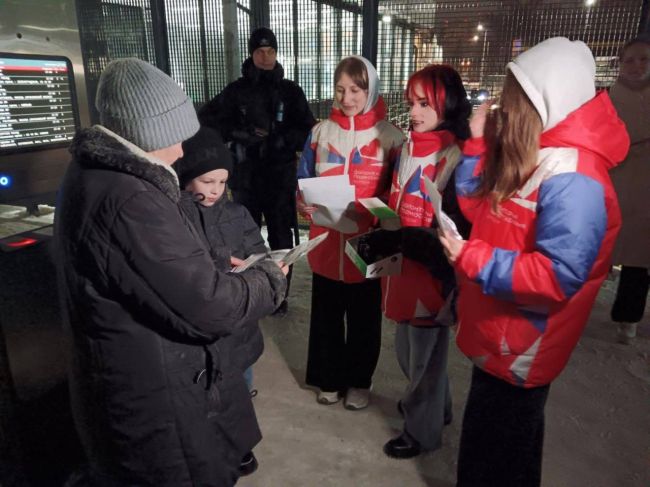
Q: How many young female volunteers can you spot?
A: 3